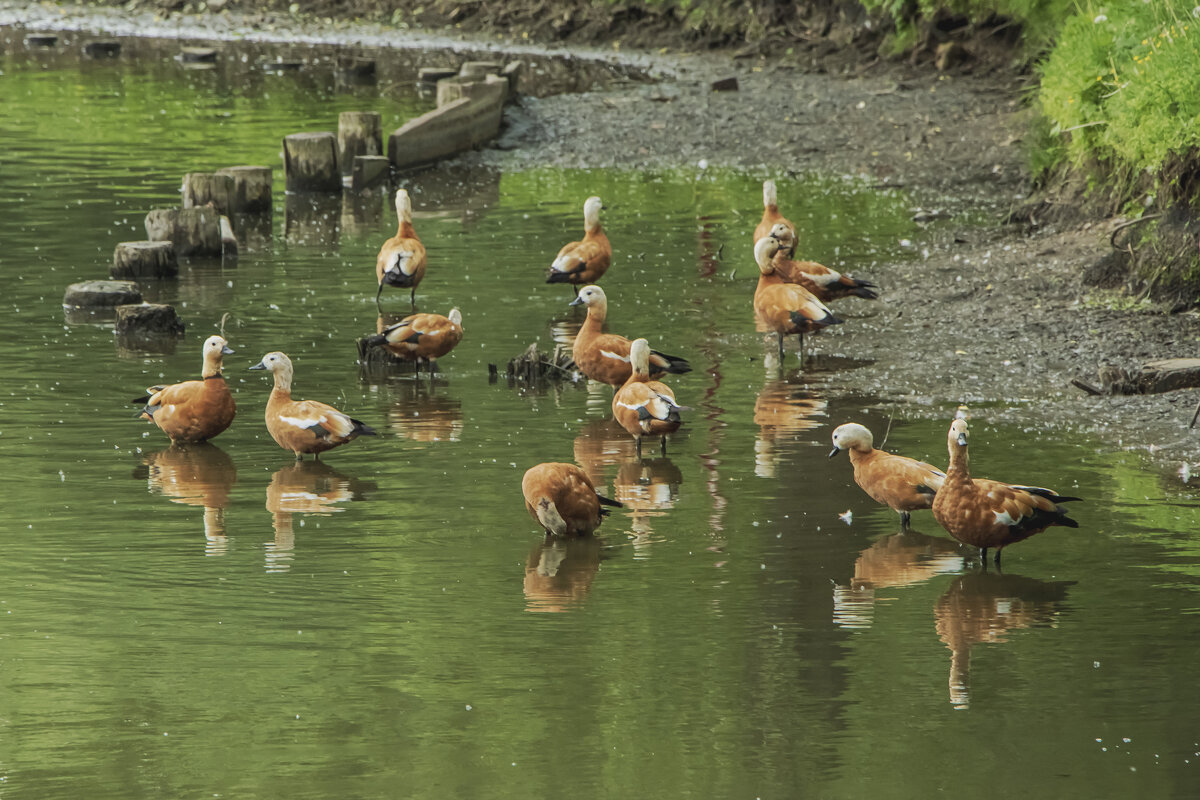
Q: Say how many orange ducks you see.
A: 13